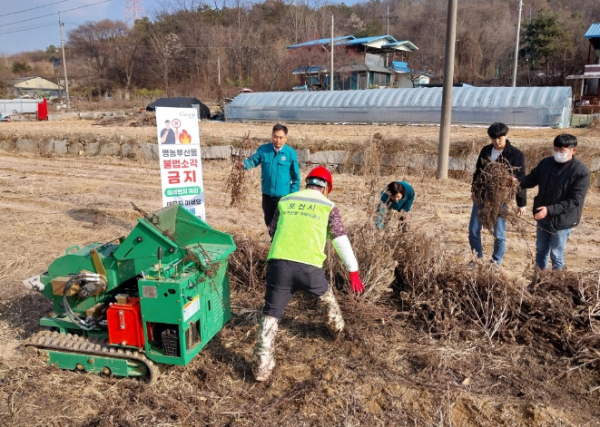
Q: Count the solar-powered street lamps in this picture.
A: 0